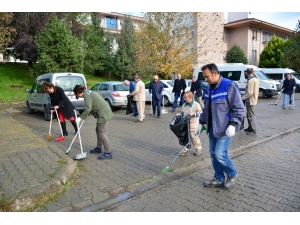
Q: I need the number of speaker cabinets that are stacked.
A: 0